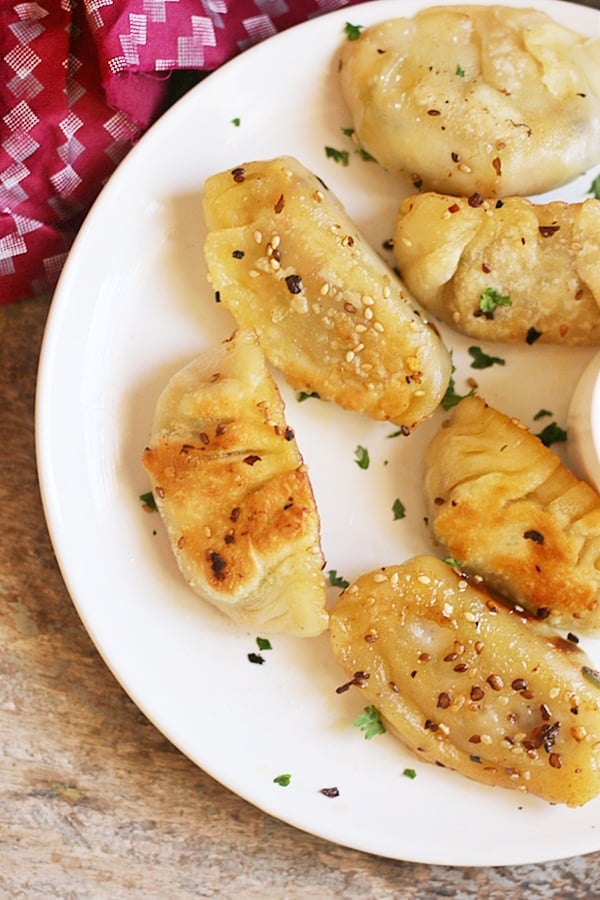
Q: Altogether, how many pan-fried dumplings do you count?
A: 6